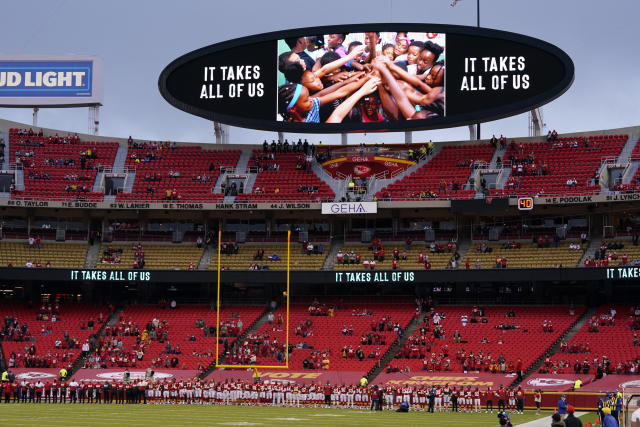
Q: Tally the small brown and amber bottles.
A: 0